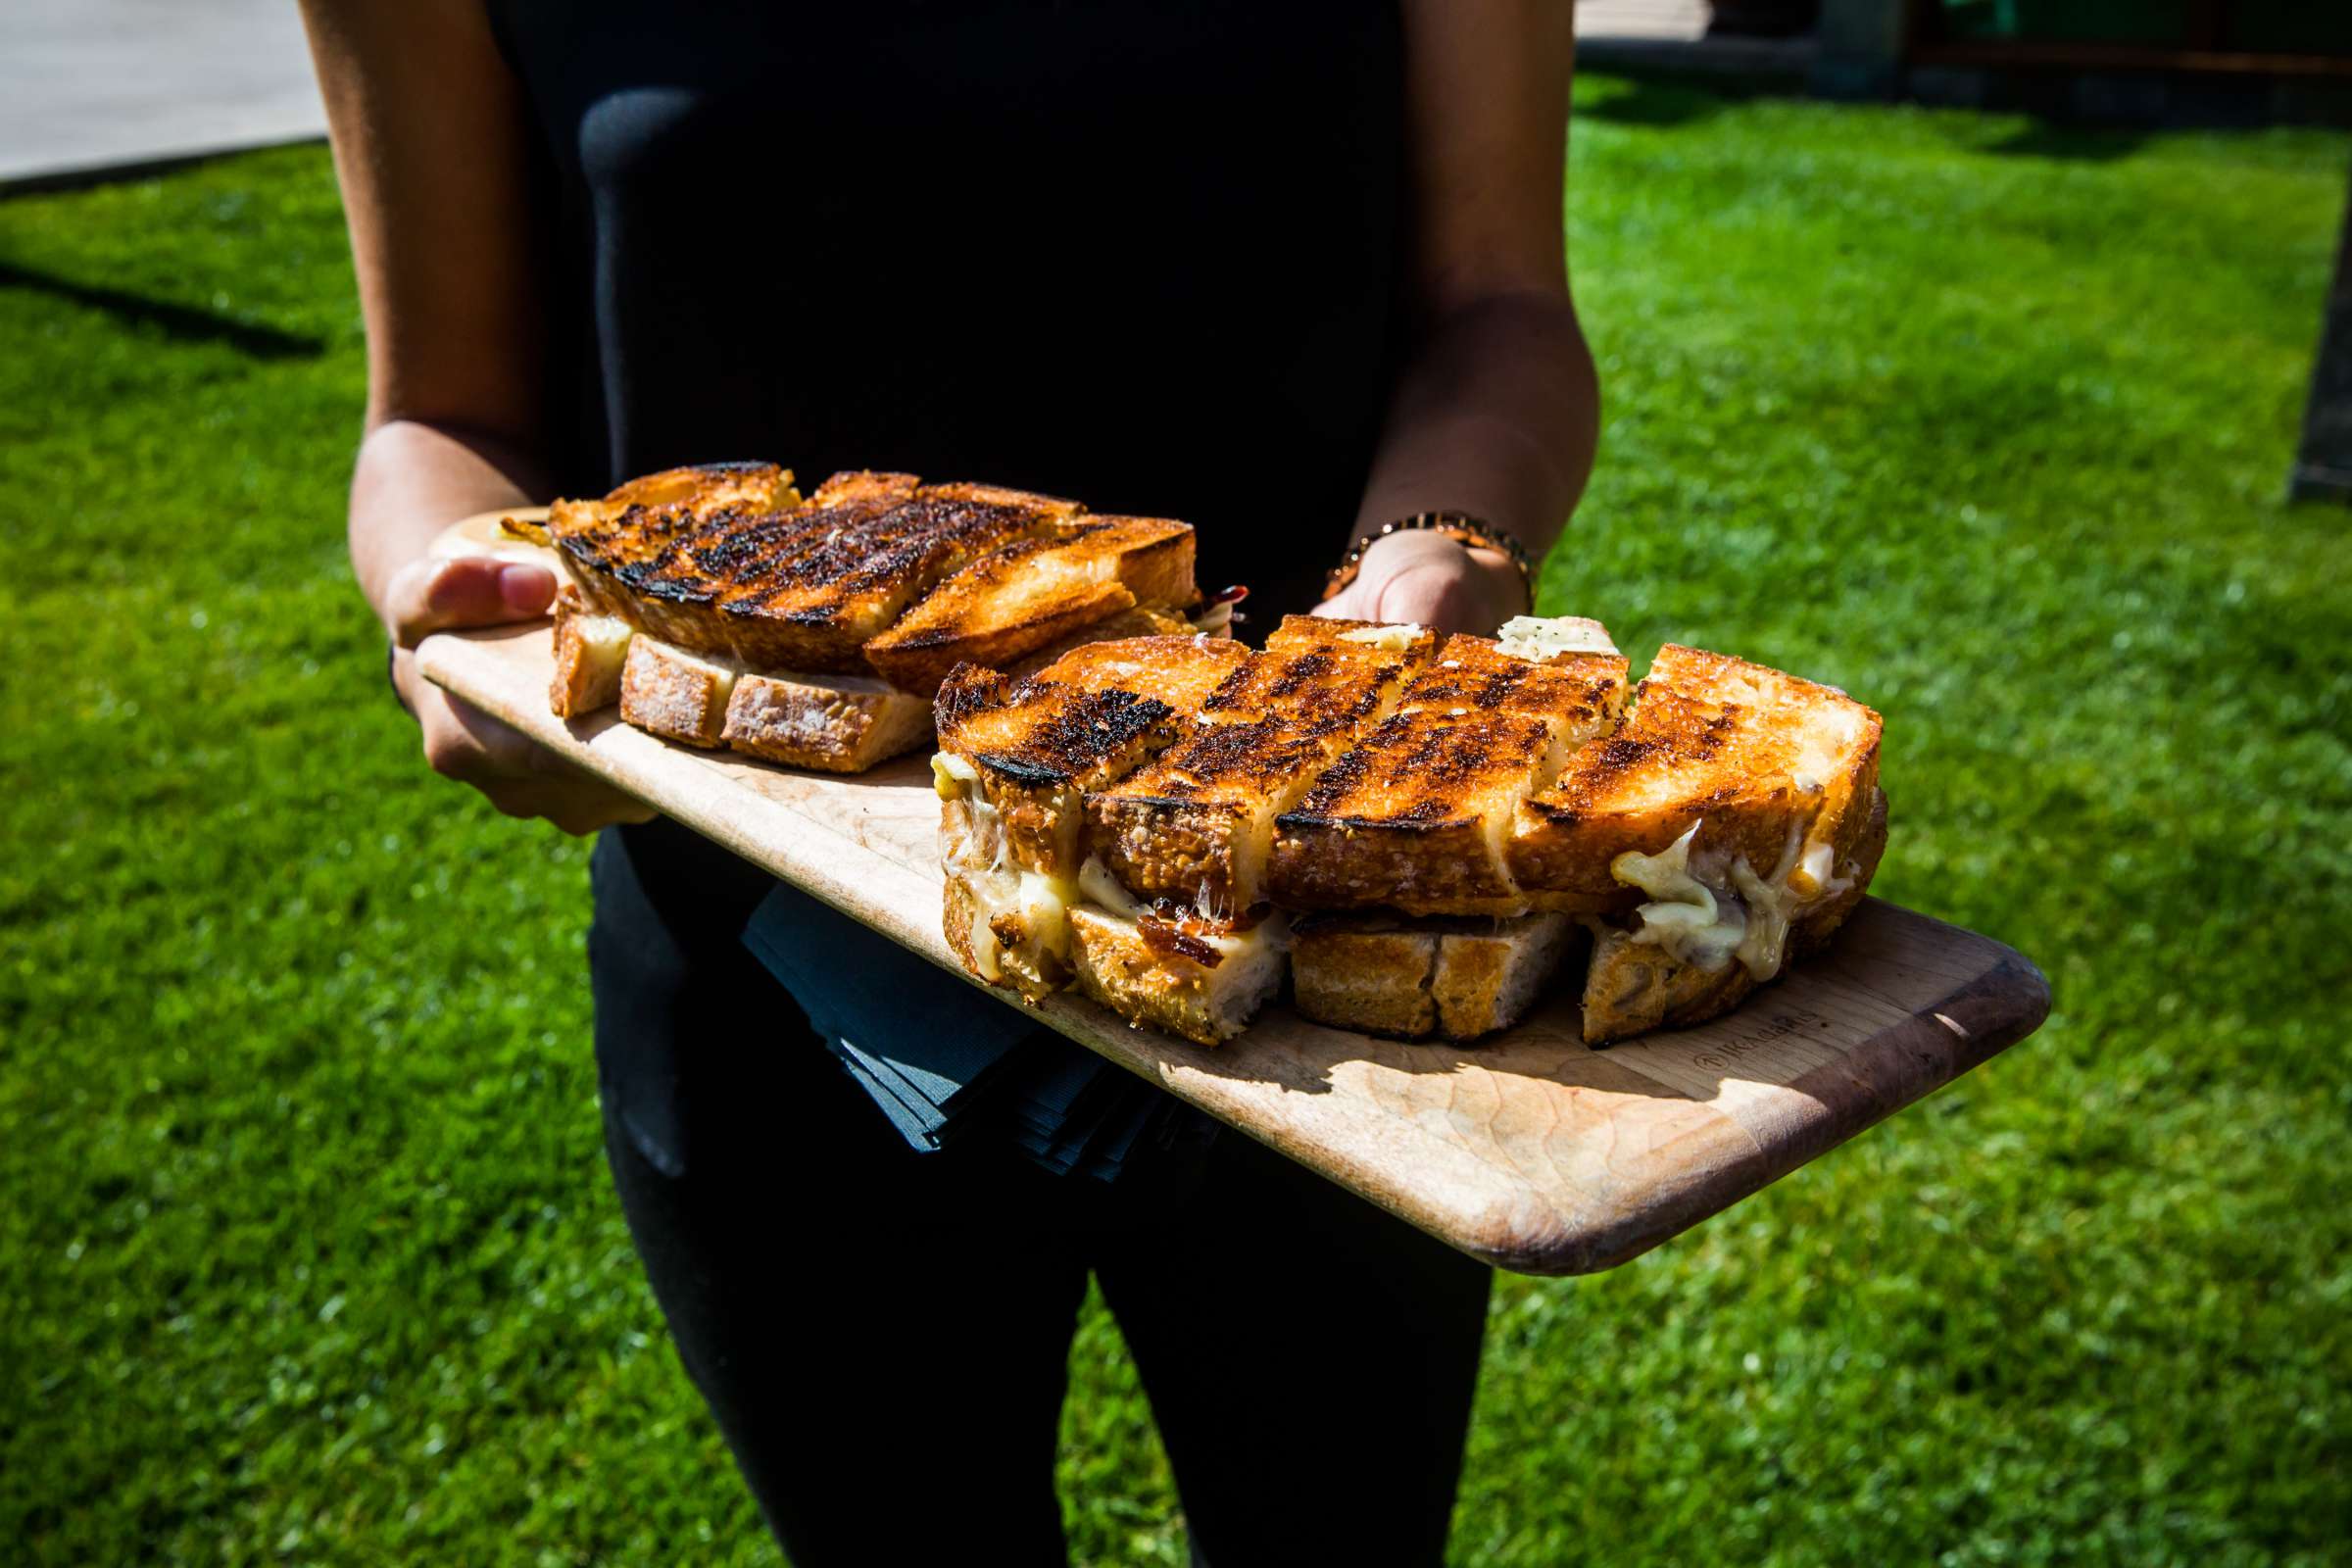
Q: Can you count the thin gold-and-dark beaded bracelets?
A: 1